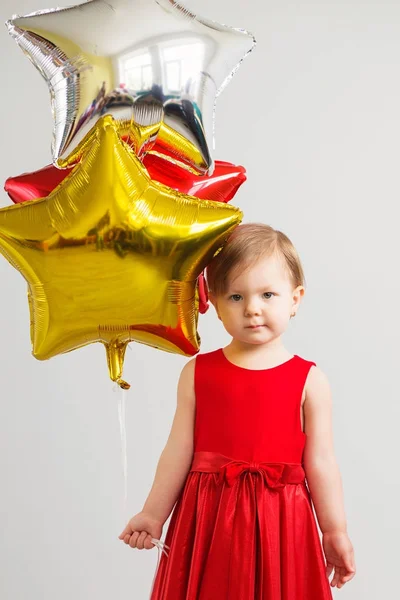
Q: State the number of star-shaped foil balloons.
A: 3